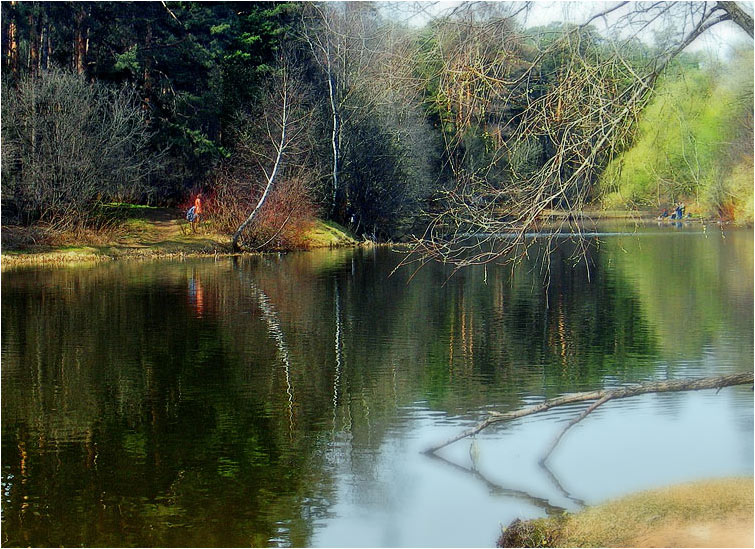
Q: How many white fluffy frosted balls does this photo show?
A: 0